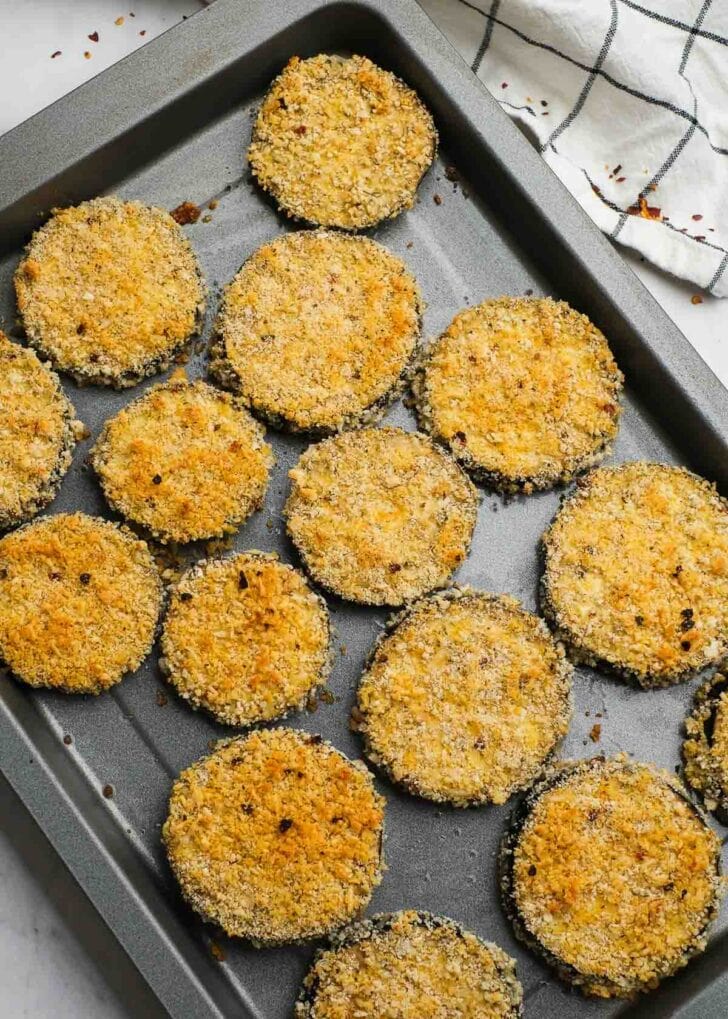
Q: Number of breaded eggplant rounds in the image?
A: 15